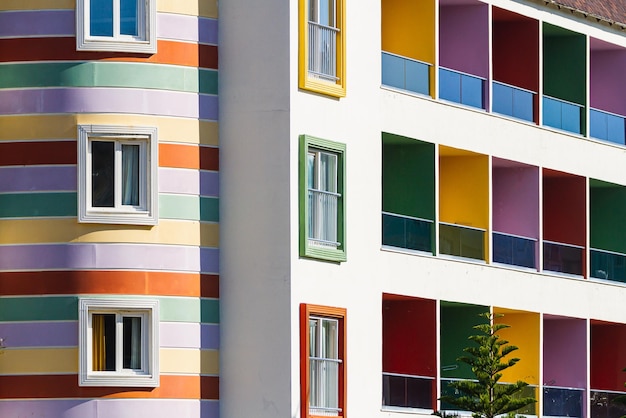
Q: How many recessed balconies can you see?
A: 15